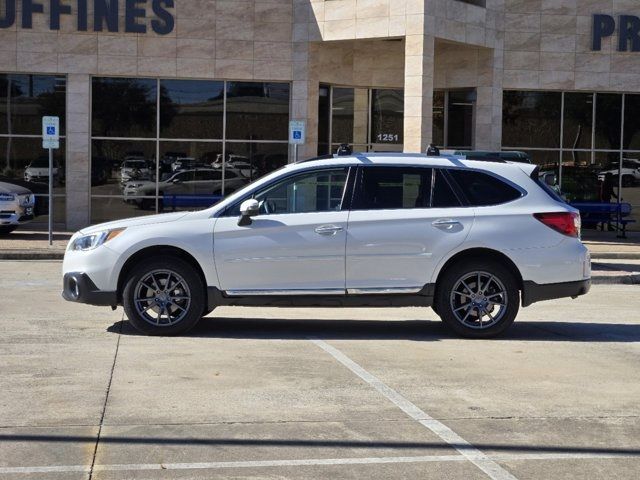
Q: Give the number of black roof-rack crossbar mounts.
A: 2